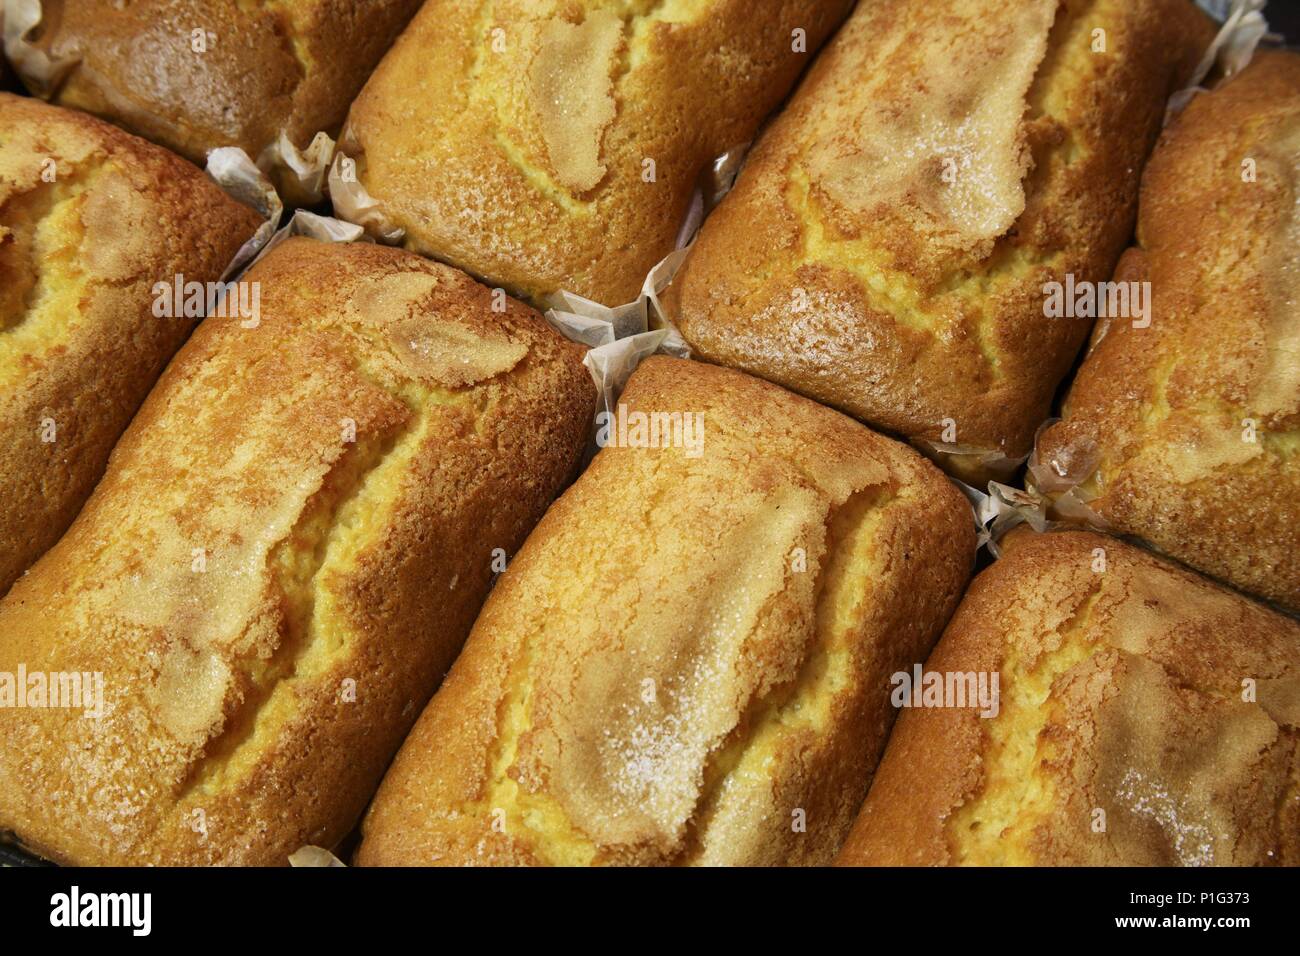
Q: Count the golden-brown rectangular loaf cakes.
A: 8